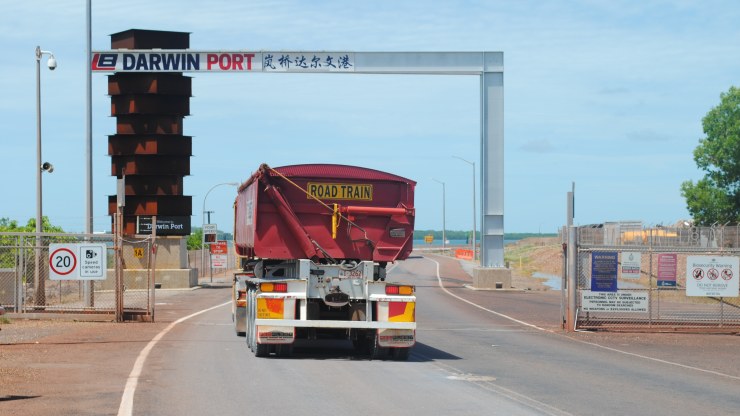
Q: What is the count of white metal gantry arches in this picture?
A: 1